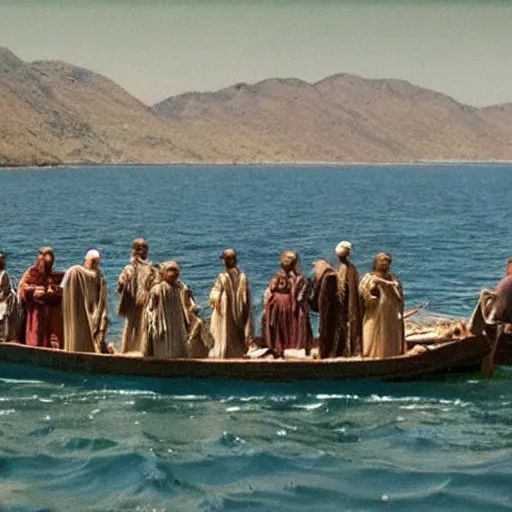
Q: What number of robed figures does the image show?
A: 11